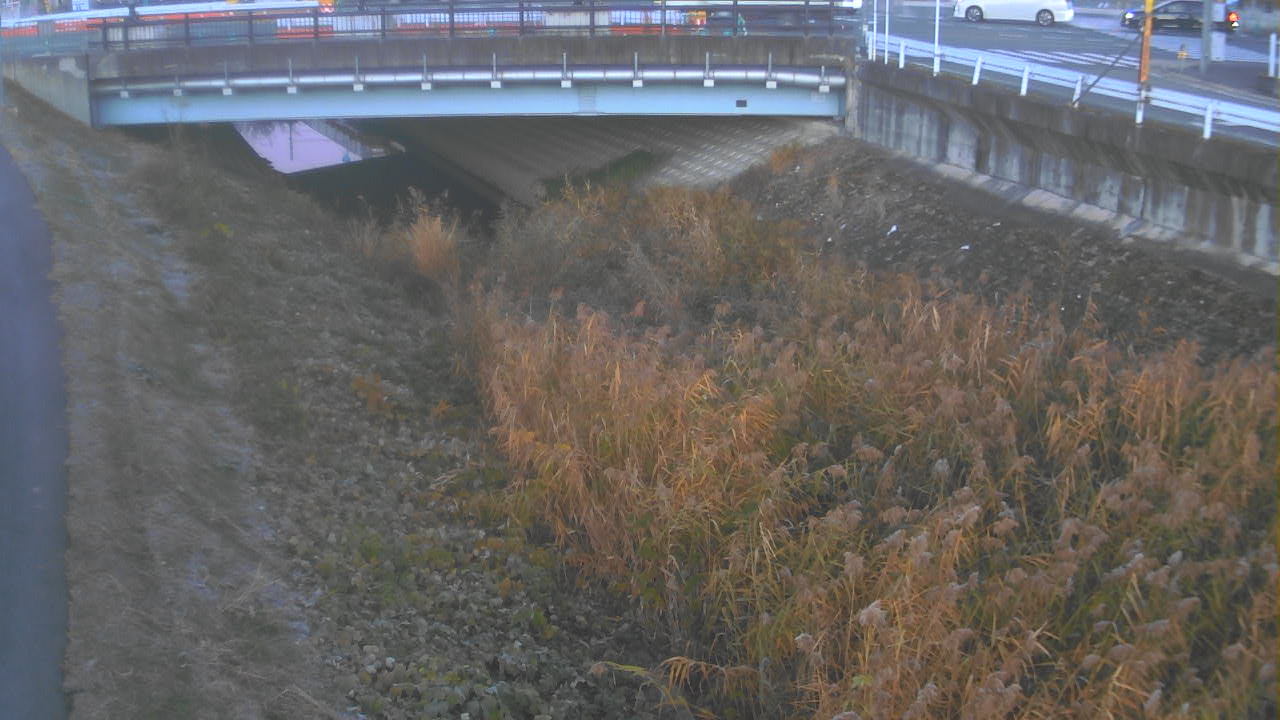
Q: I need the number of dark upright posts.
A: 13